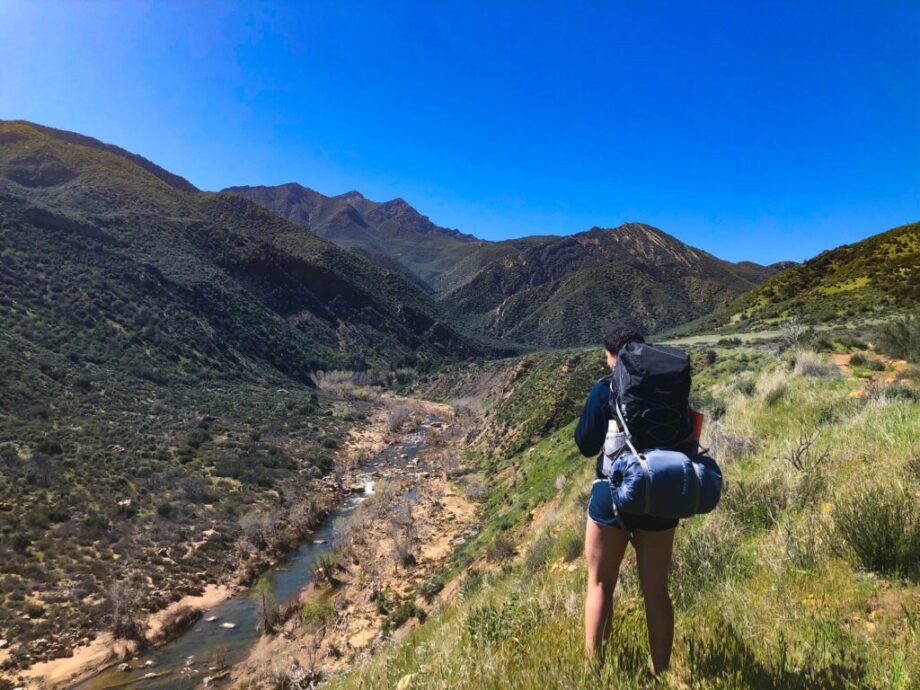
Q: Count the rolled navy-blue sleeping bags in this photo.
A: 1